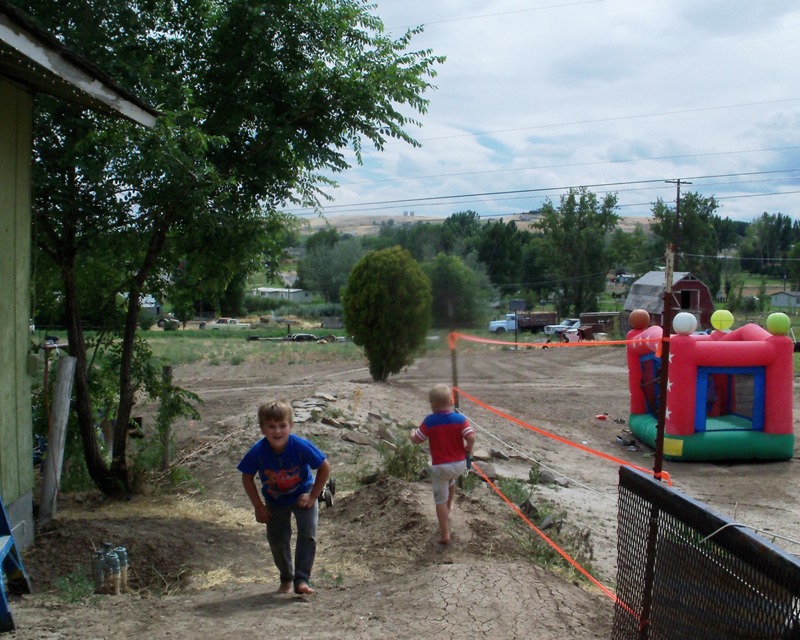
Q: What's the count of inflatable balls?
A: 4